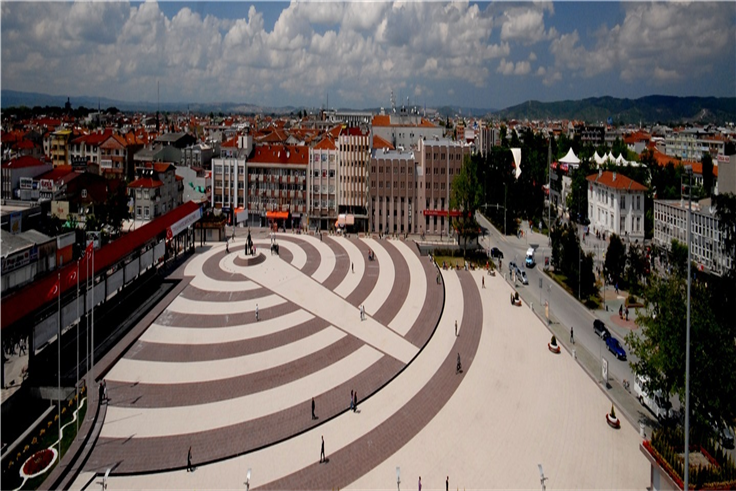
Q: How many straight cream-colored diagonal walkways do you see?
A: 1